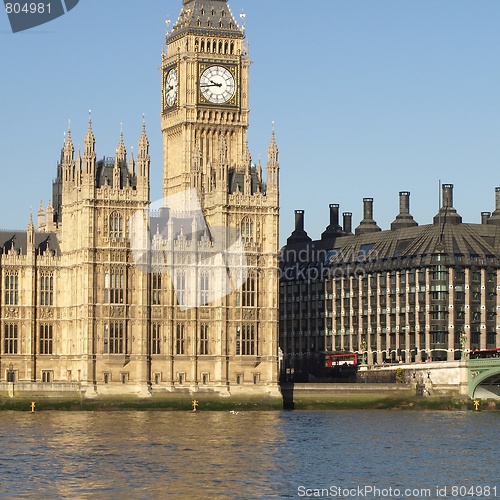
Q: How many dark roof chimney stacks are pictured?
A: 8